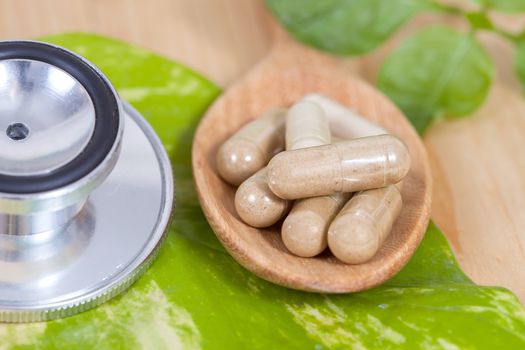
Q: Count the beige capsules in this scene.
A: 7